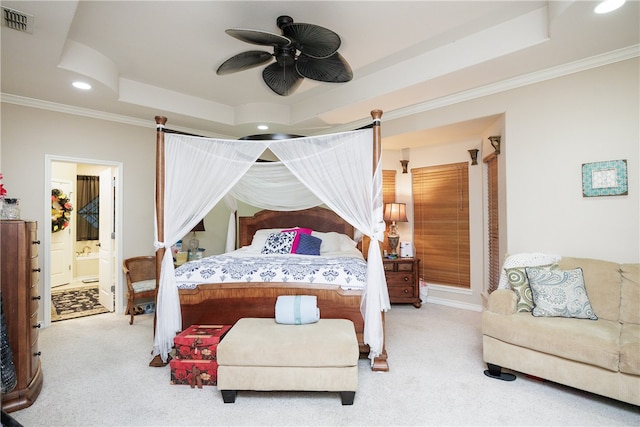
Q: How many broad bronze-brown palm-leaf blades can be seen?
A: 5